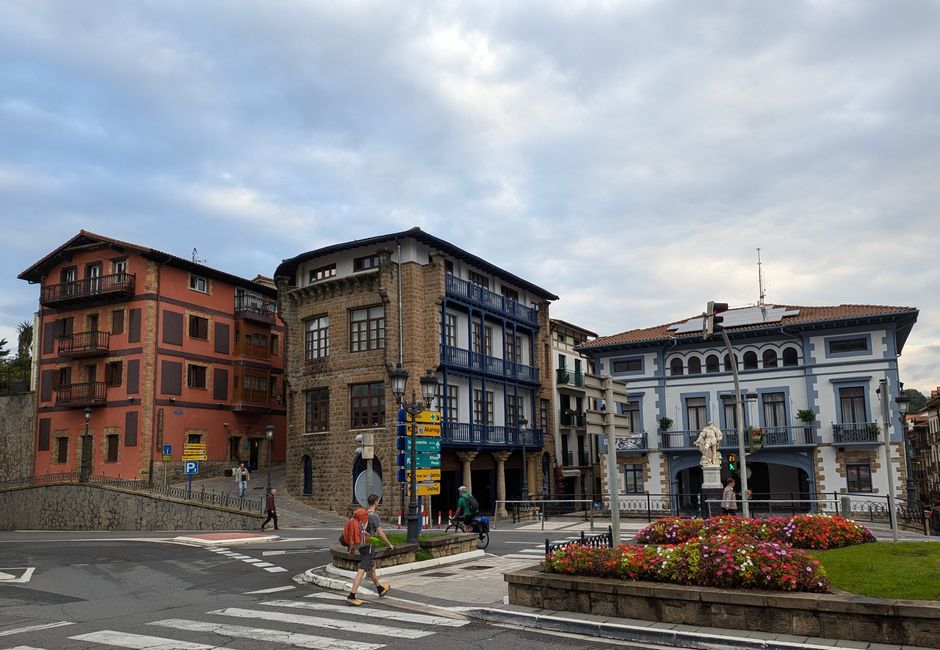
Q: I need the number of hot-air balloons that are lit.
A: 0